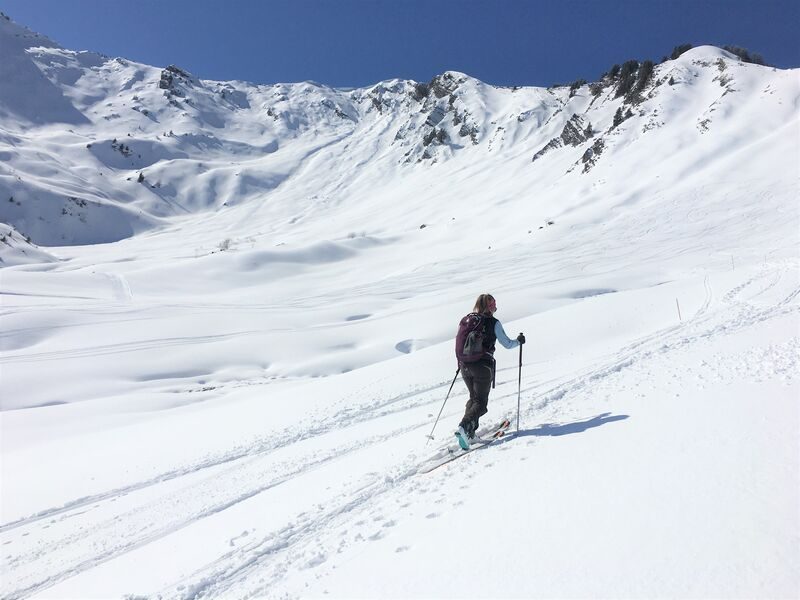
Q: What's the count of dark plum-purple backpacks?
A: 1